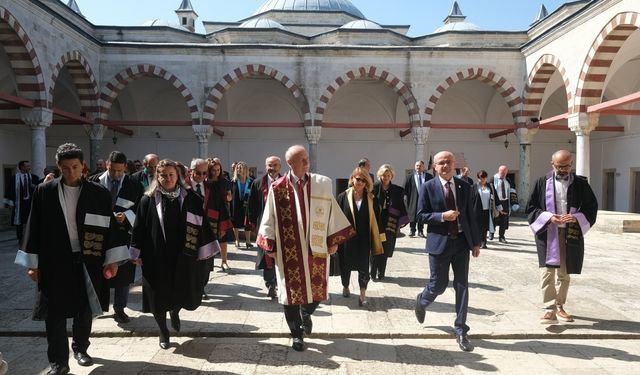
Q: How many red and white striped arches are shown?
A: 8